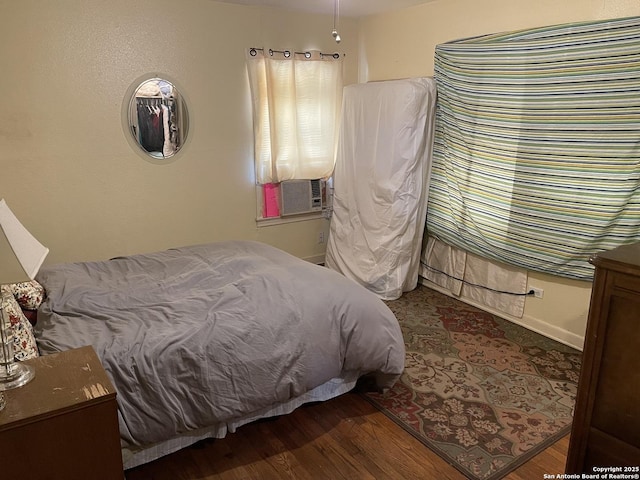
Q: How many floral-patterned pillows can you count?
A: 2